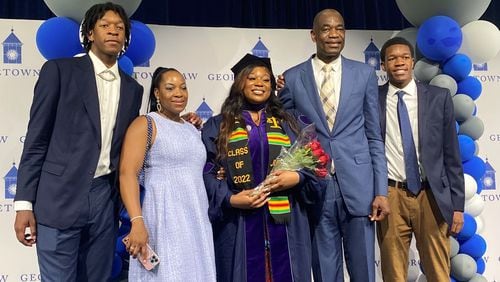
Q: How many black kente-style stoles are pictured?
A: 1